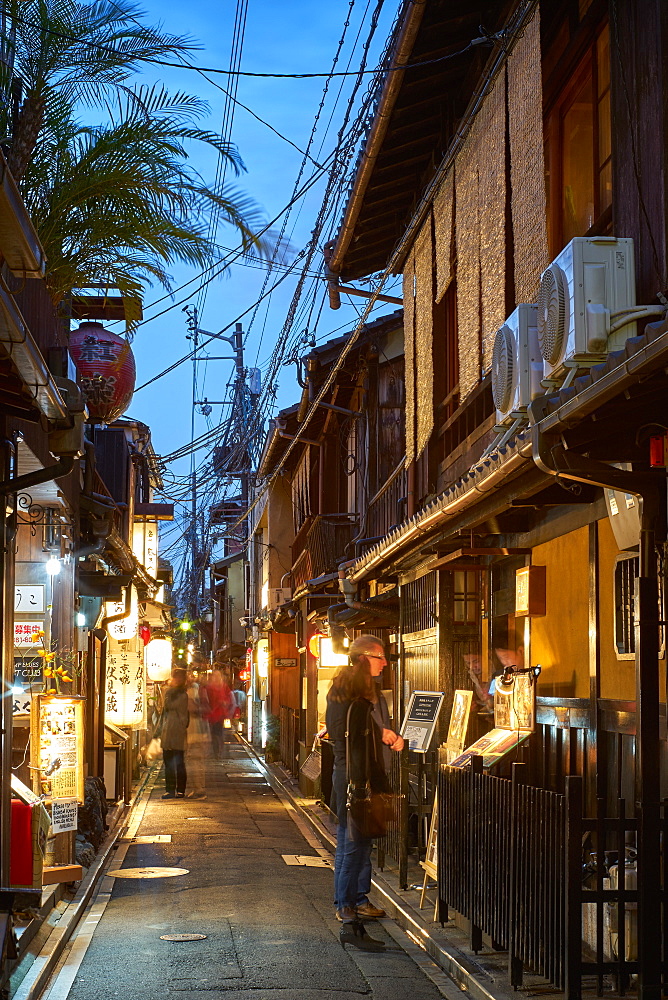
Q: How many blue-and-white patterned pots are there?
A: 0